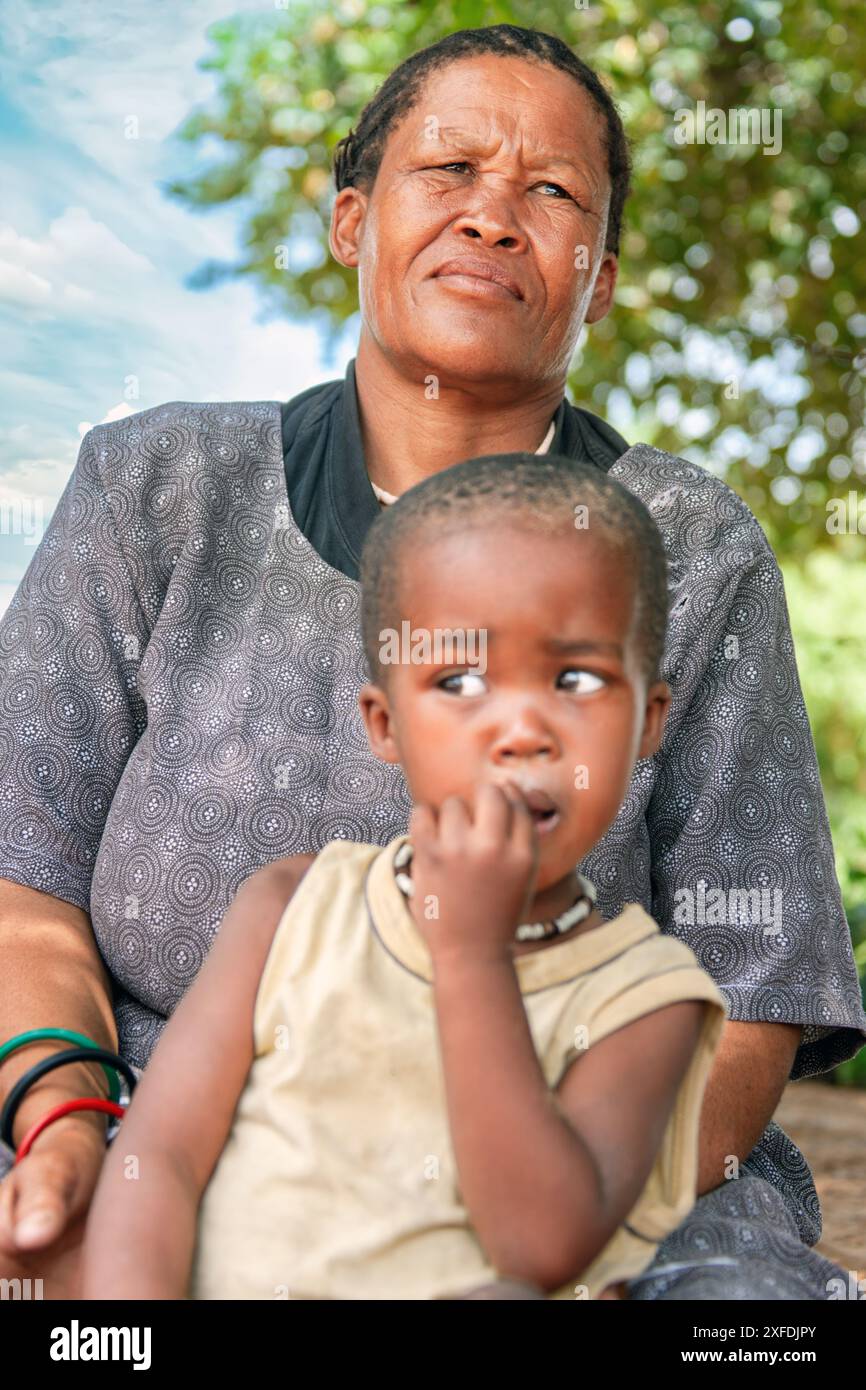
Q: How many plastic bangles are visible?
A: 3